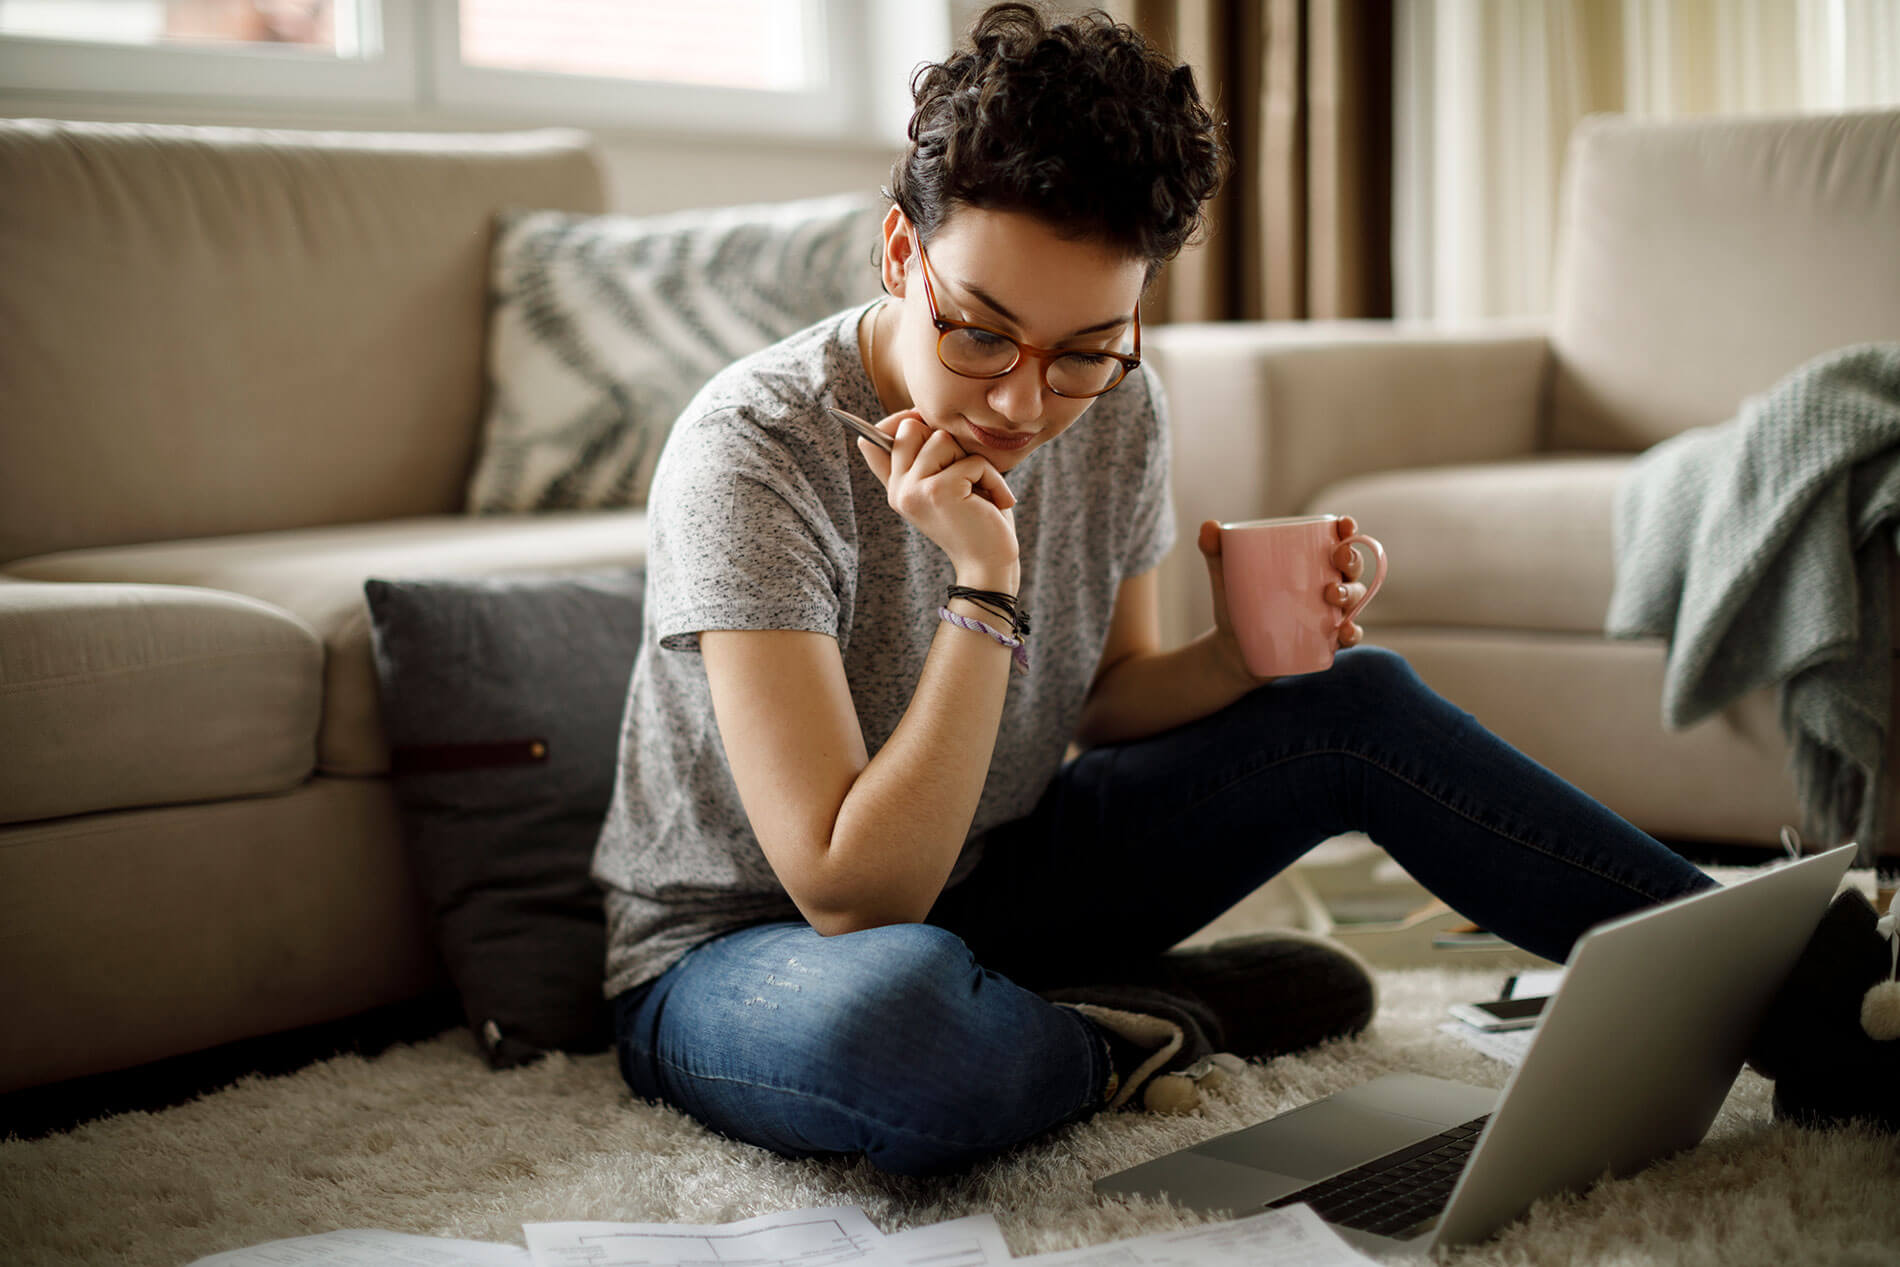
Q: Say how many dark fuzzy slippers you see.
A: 2